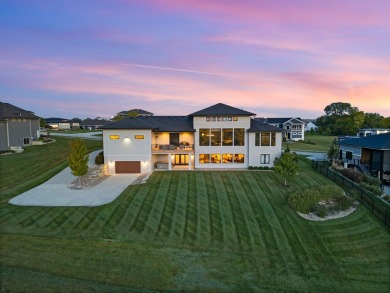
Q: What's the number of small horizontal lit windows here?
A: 2